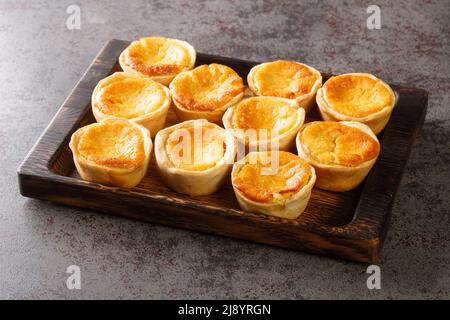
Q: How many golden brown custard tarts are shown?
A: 10